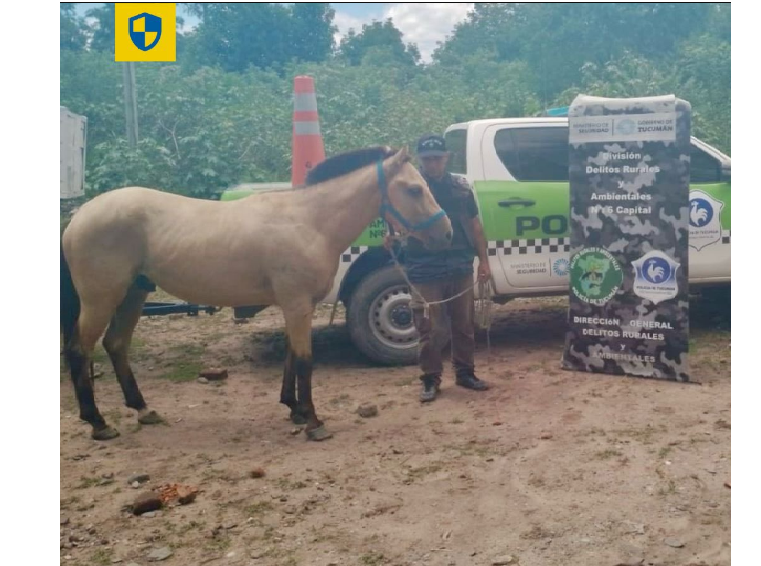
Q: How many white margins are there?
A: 2